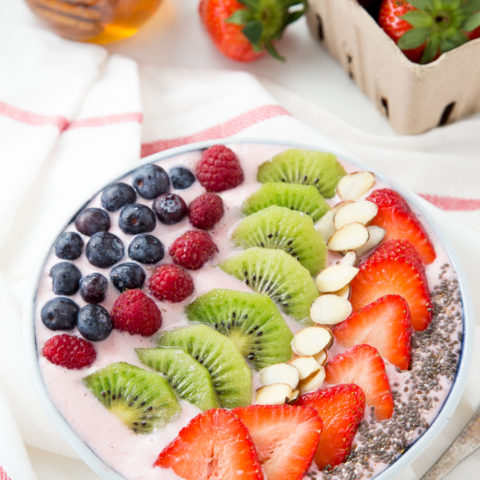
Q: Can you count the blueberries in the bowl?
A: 14